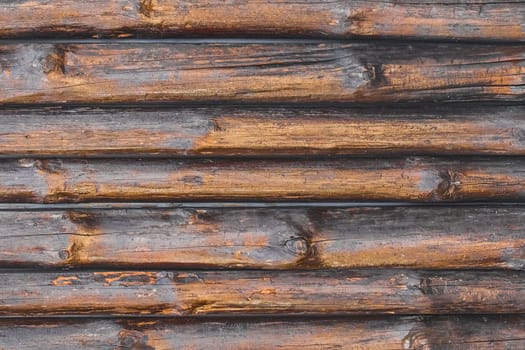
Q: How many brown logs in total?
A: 7